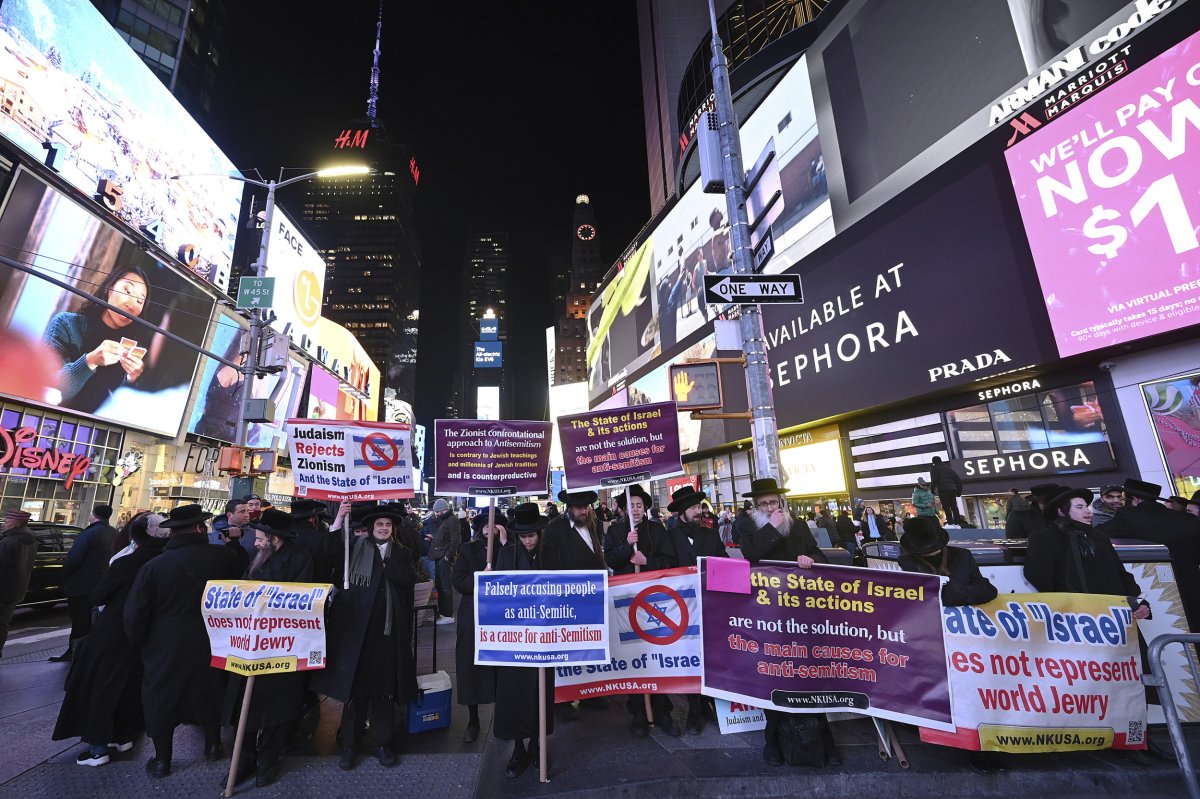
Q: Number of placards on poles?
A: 5